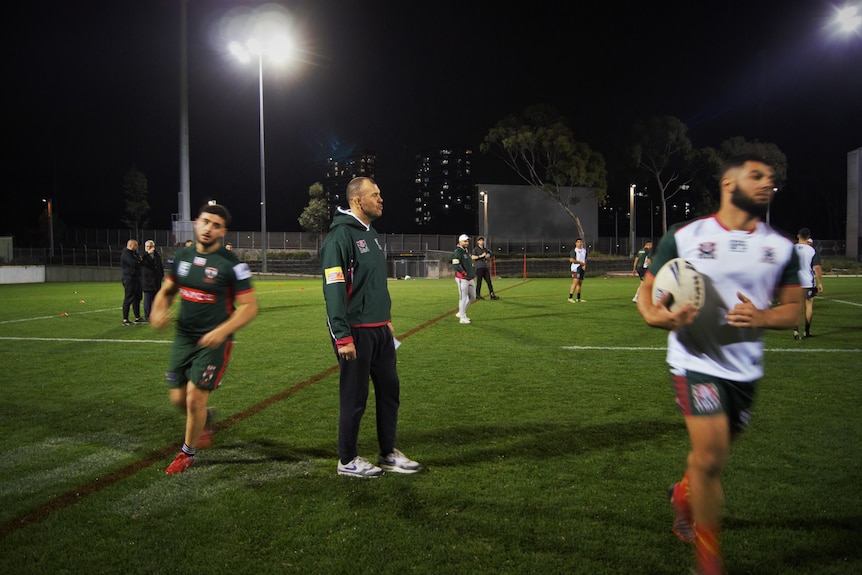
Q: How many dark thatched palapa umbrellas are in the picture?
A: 0